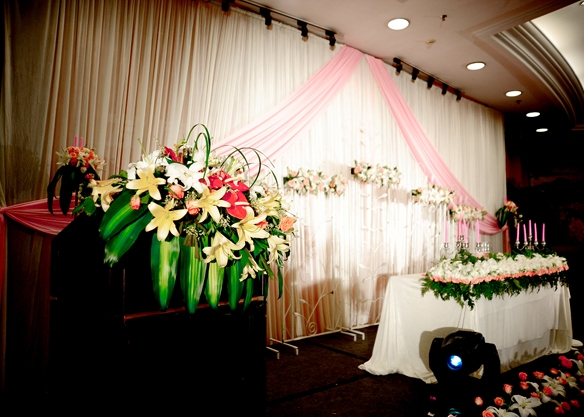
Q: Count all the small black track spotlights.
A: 9